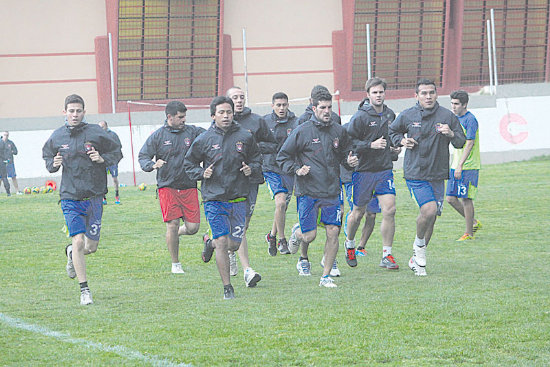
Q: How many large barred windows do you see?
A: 3